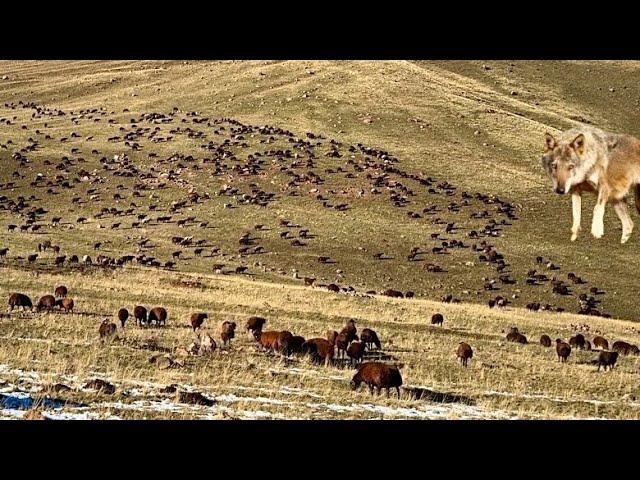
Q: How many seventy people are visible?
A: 0